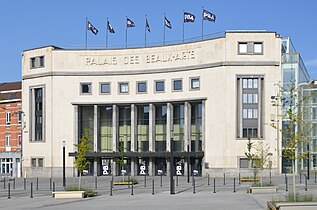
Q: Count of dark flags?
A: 7